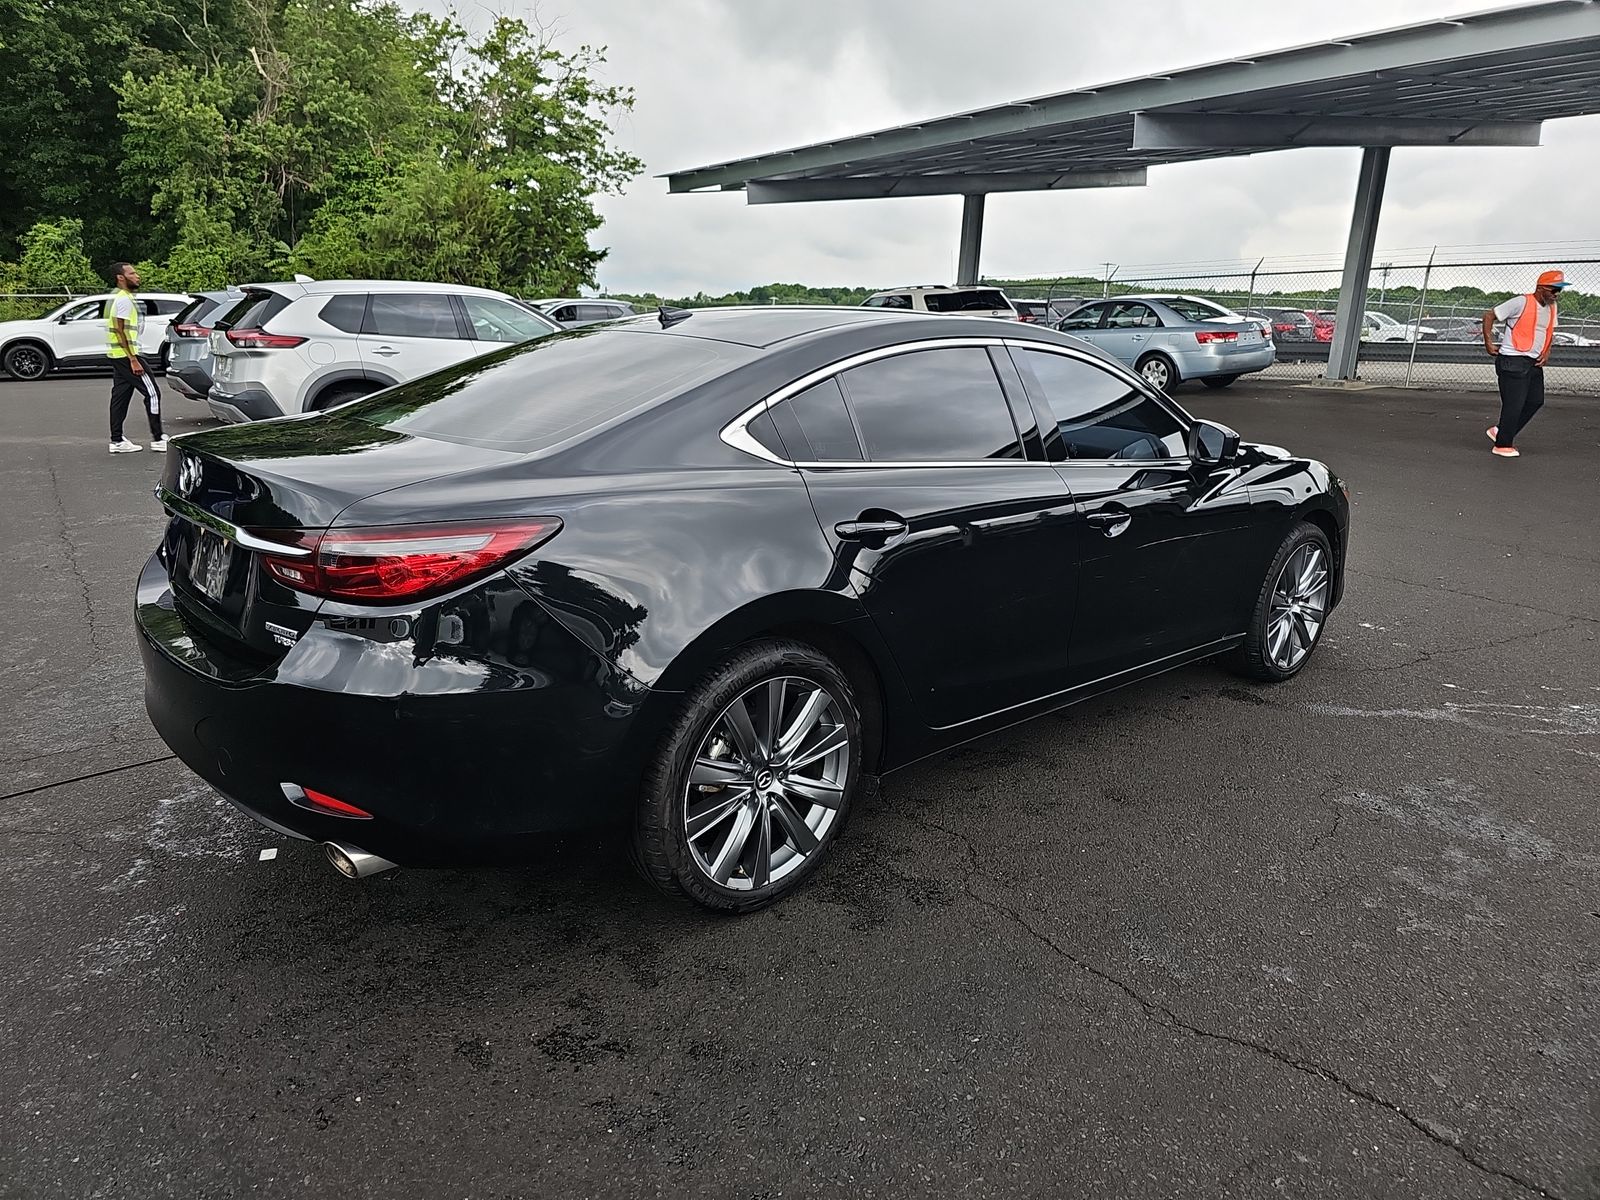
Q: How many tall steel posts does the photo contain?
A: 2